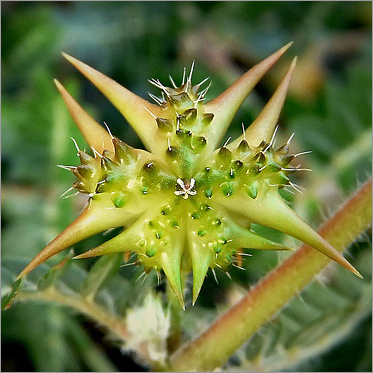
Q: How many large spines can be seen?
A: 10